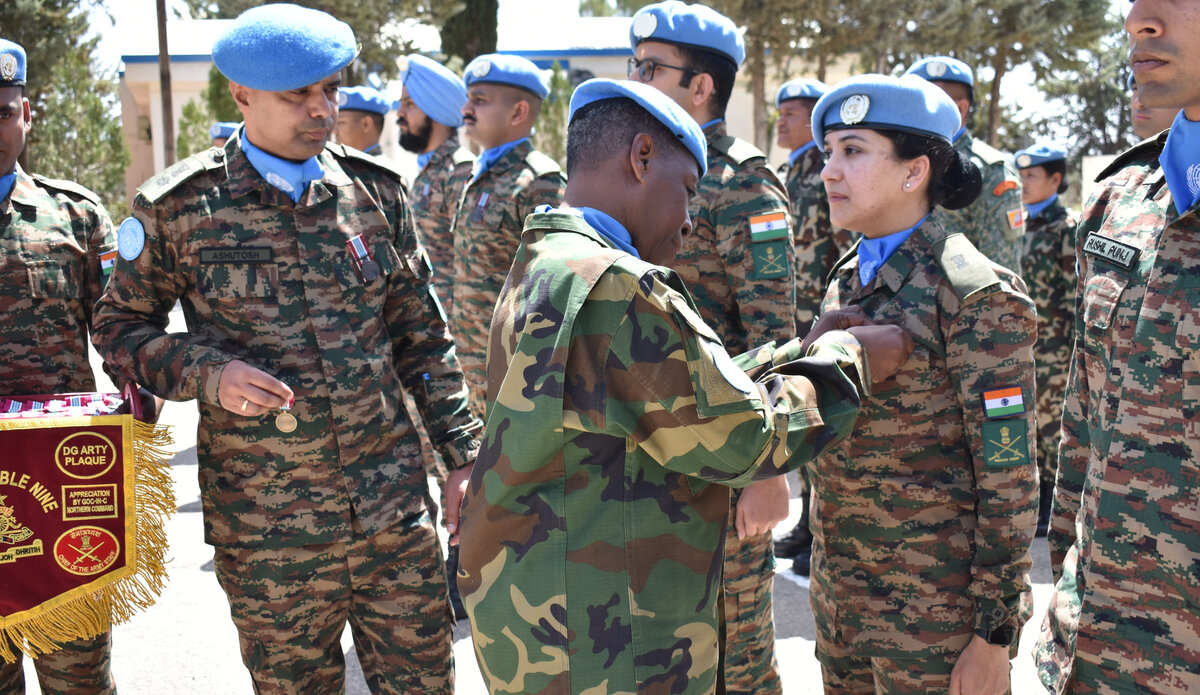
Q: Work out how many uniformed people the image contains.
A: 14